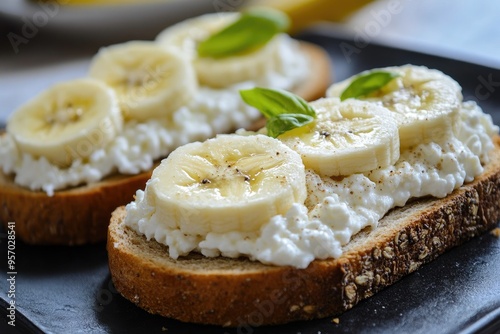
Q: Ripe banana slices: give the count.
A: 6